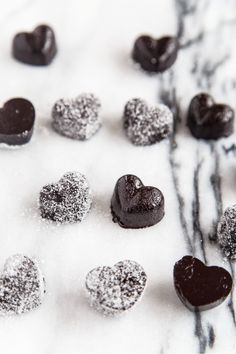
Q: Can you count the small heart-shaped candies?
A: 12